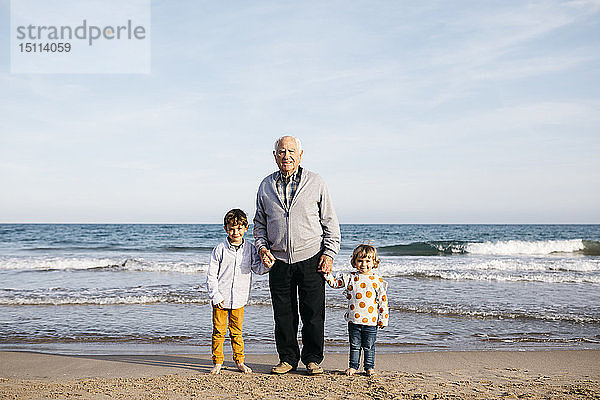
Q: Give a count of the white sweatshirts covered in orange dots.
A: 1